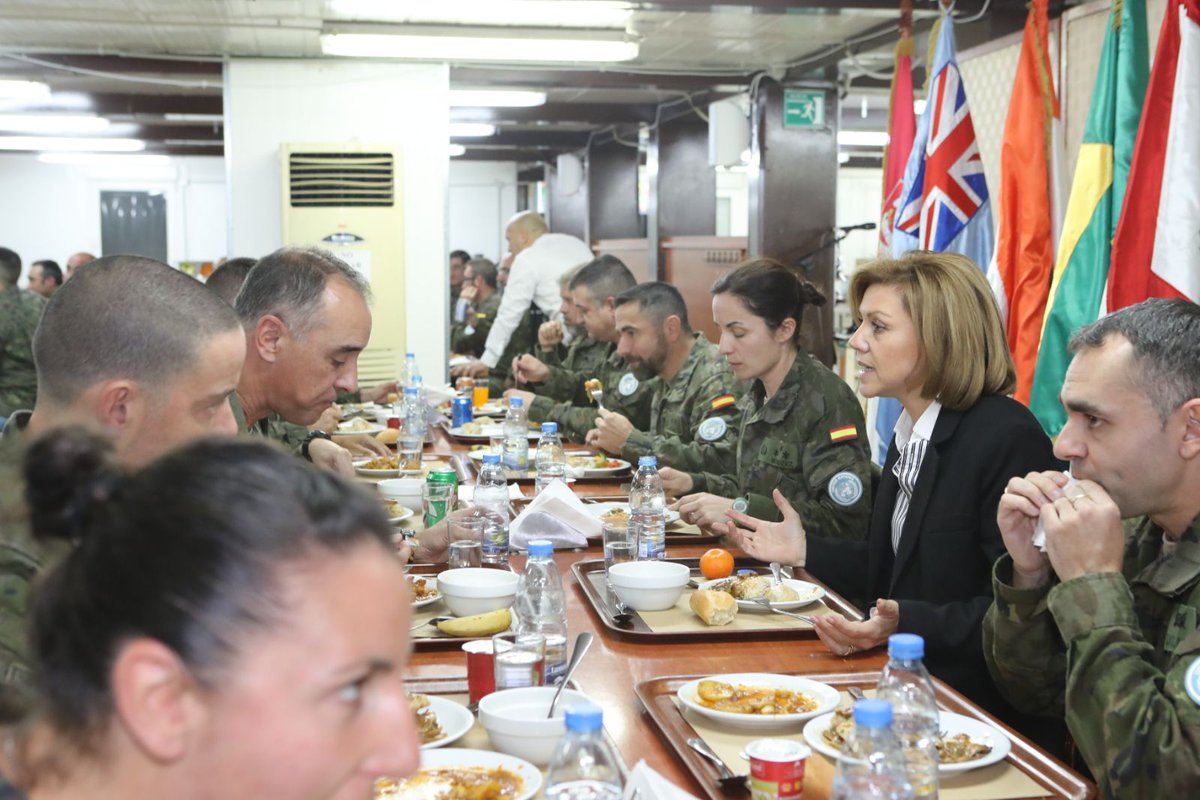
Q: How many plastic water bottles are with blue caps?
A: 11